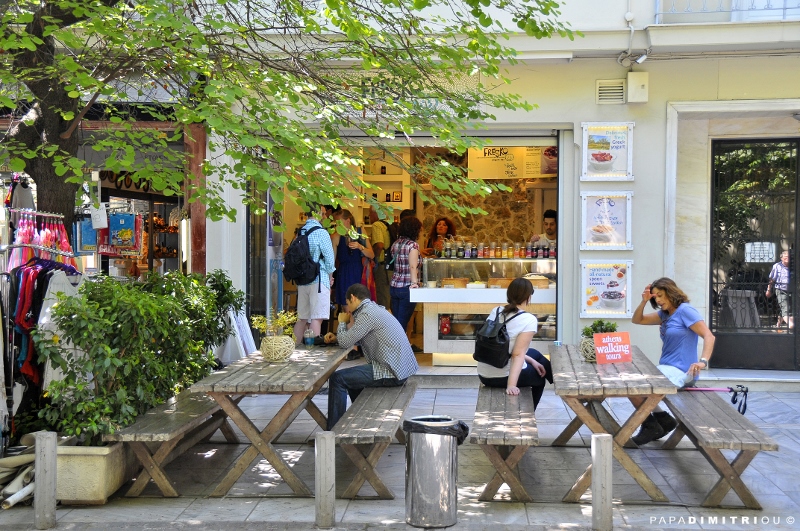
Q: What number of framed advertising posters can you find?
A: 3